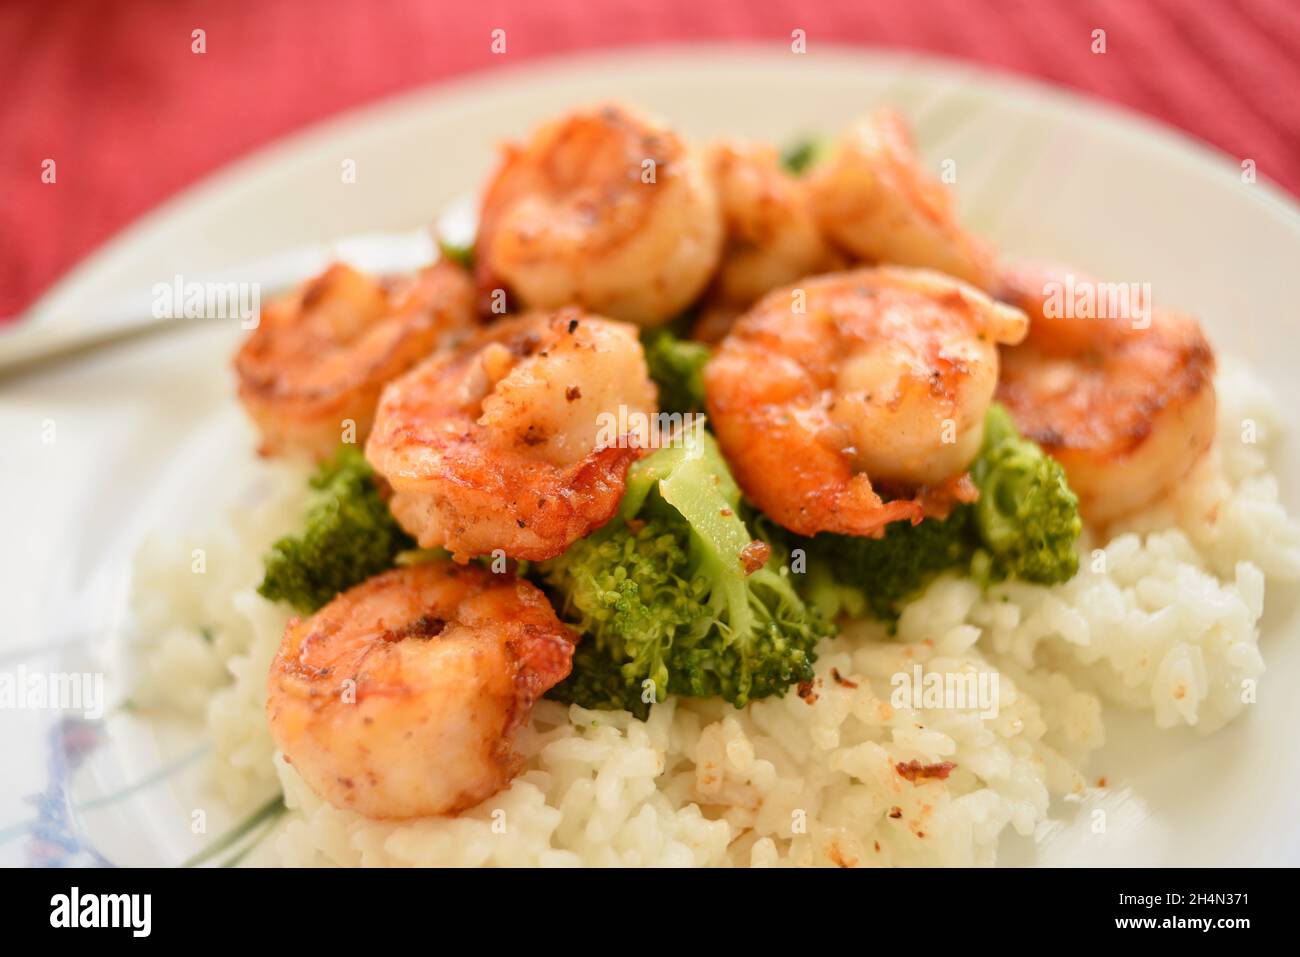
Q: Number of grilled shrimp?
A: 8